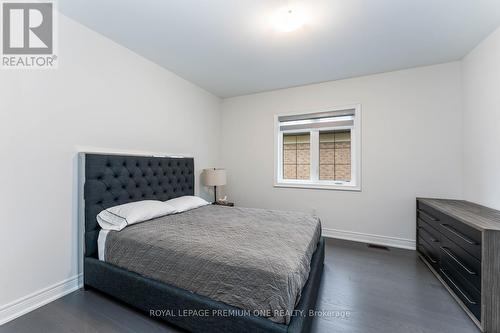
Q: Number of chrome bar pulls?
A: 6